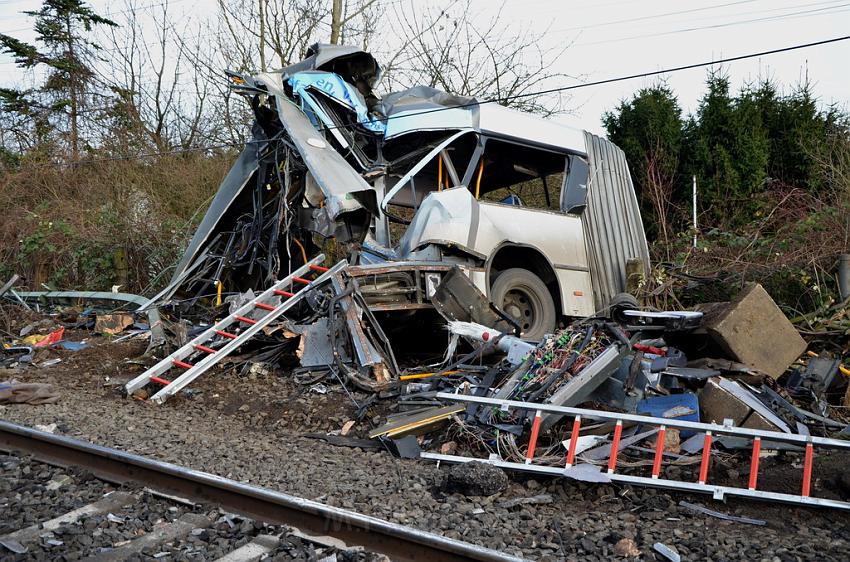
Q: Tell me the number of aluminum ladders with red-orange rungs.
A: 2